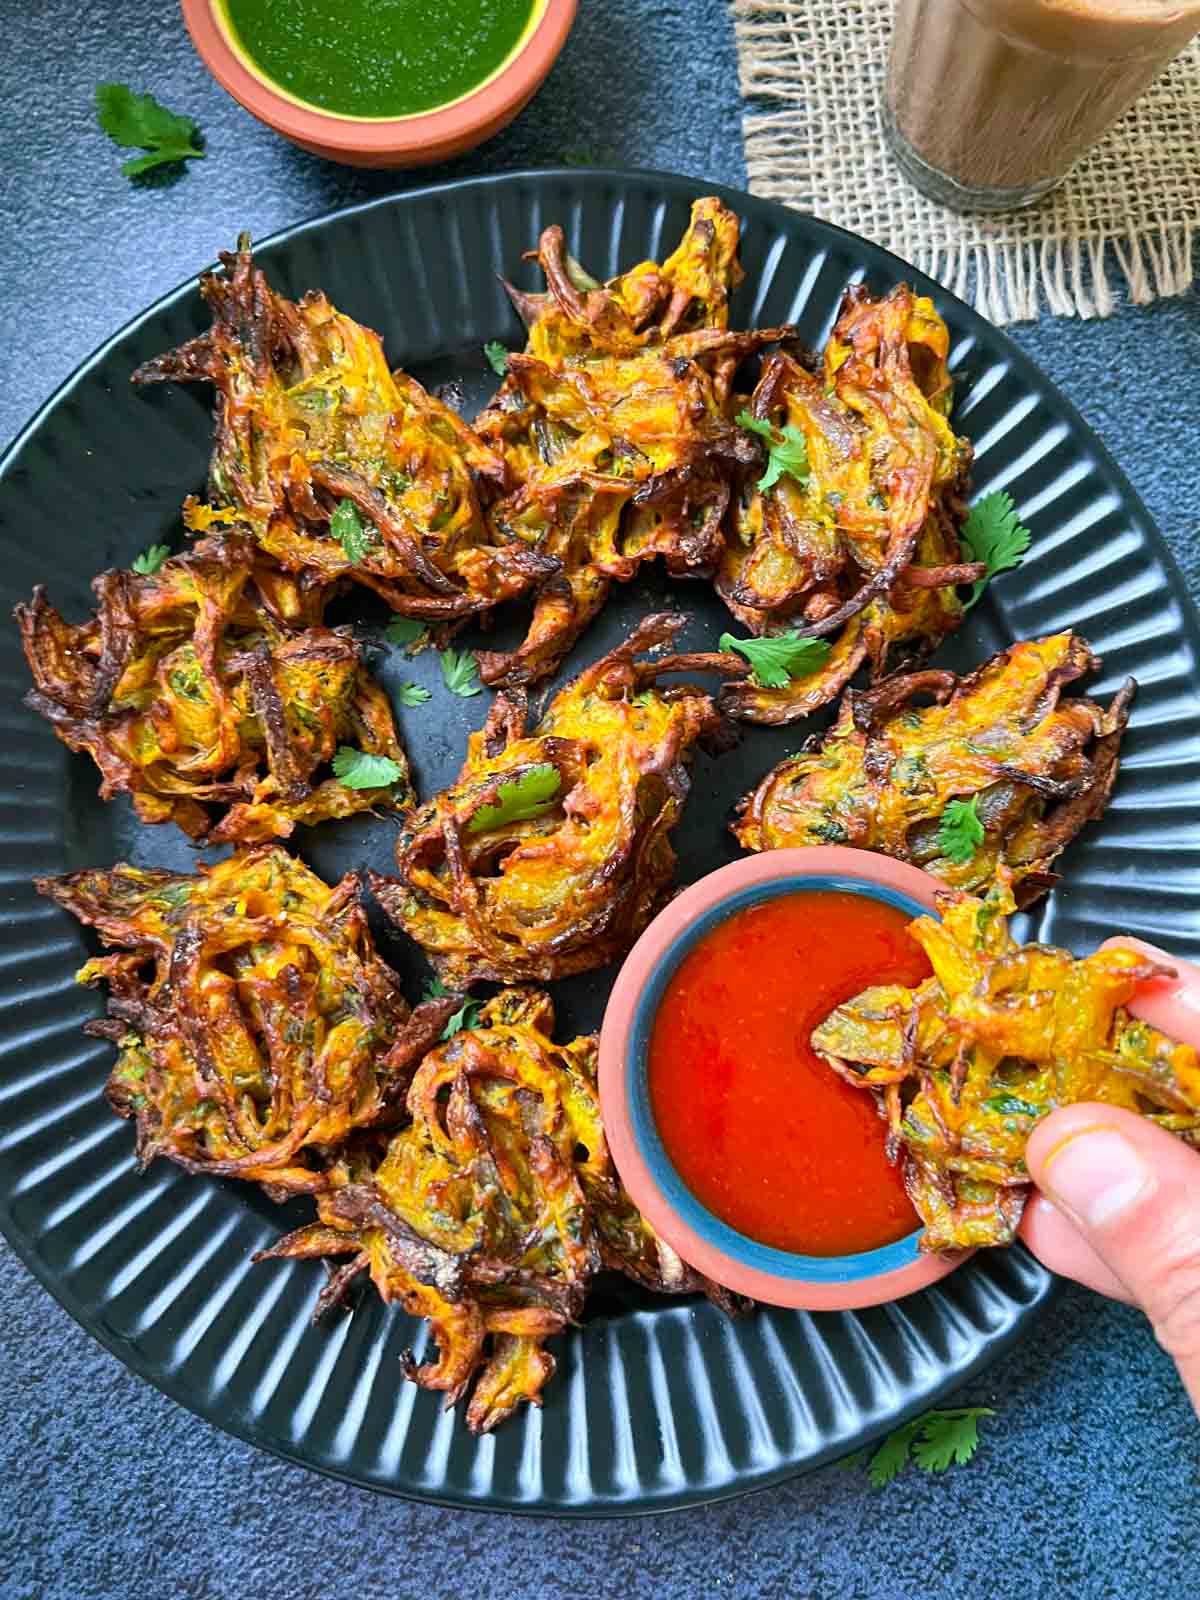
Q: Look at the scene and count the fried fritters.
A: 9